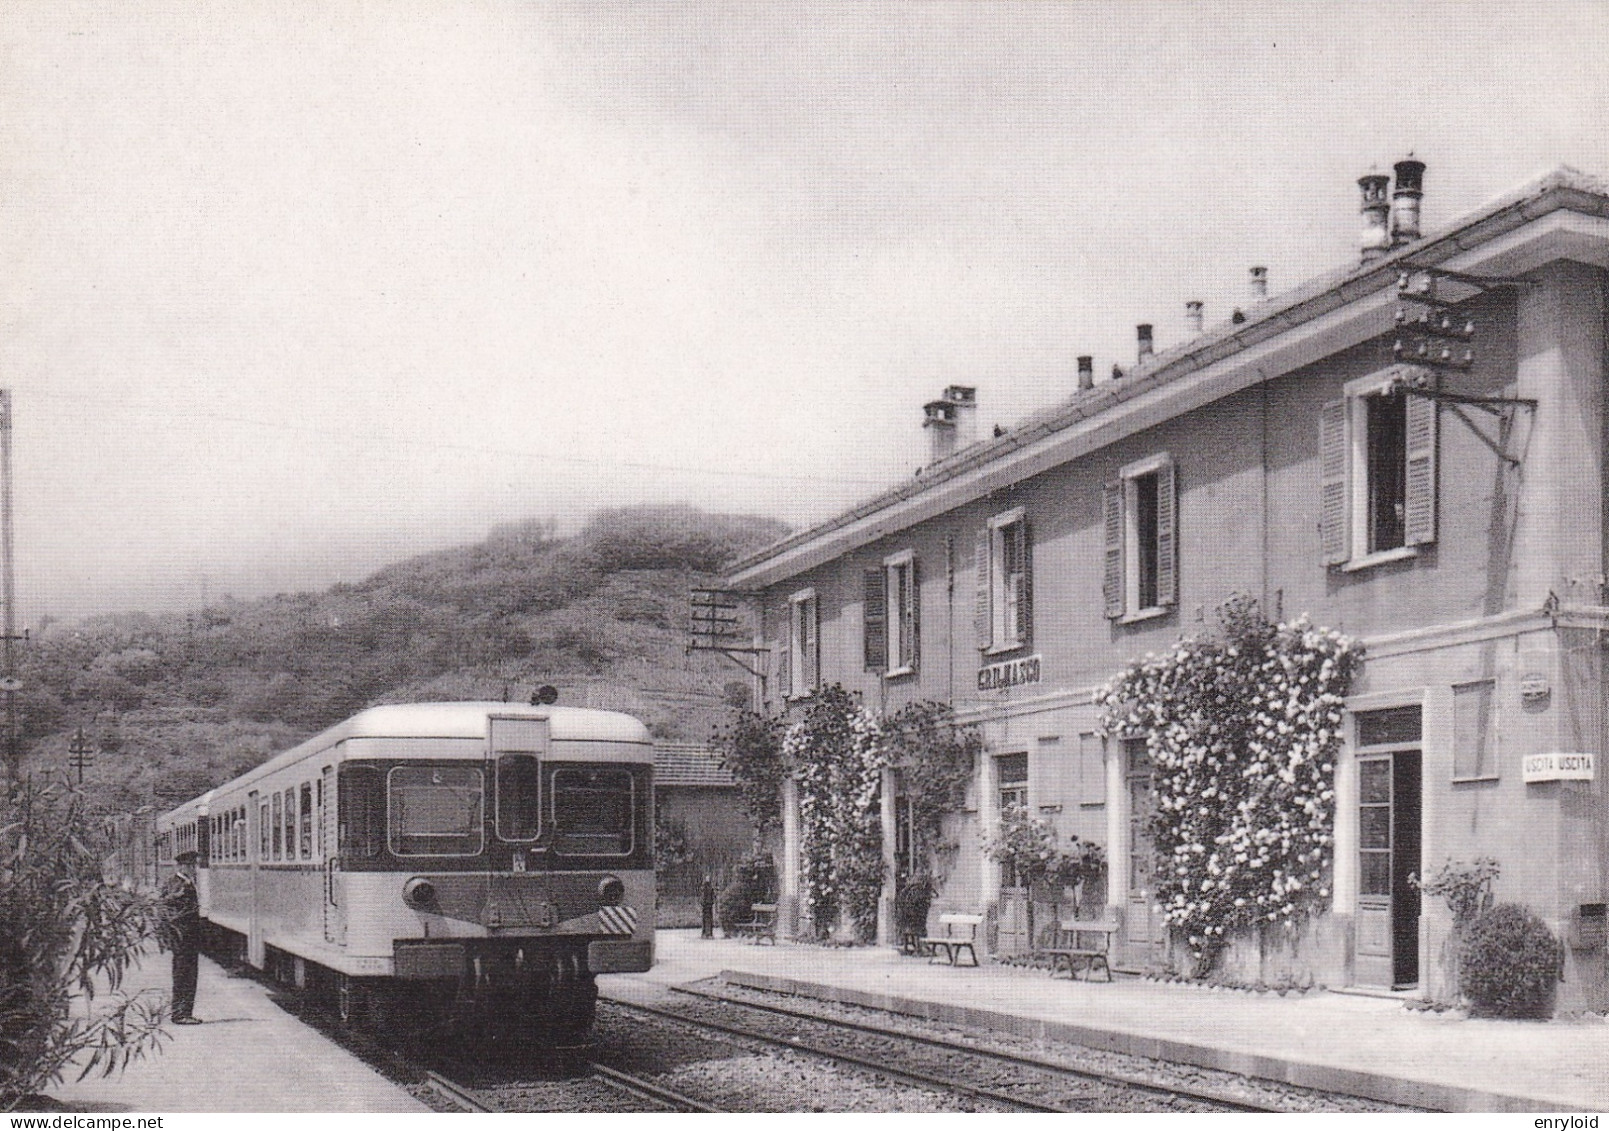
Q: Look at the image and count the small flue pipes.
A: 4